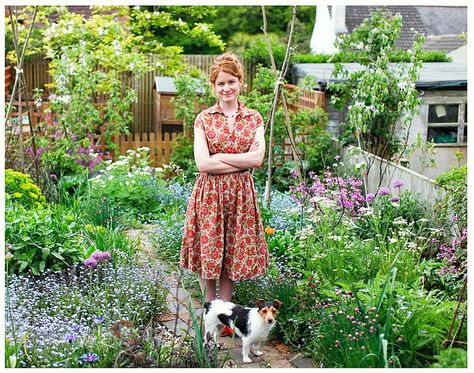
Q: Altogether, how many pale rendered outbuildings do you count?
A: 1